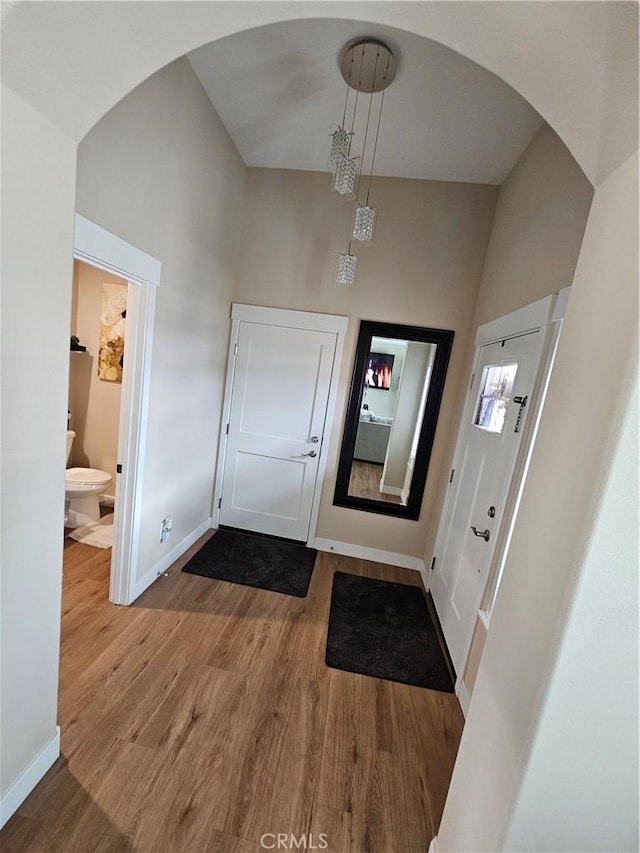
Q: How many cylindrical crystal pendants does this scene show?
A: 4